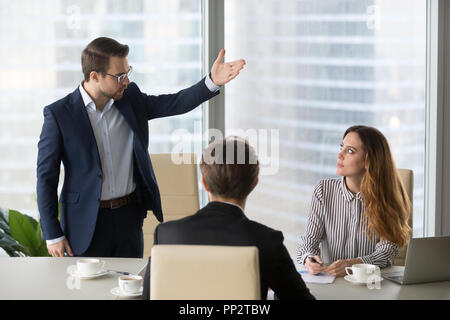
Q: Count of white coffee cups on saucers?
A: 3